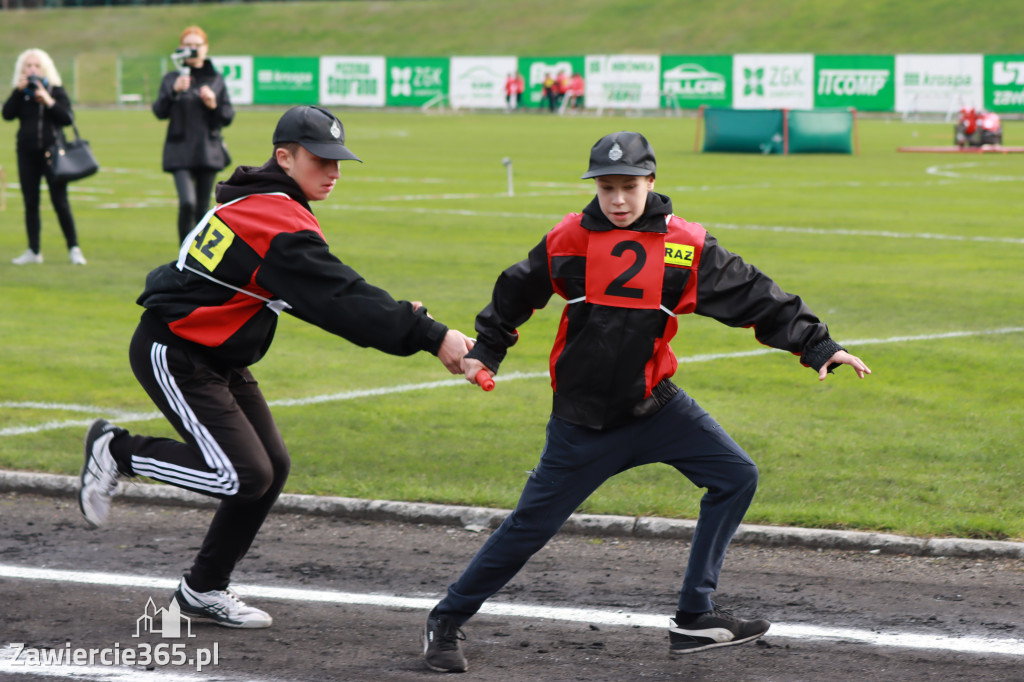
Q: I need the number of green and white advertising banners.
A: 12